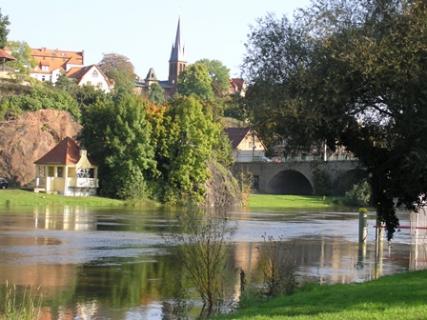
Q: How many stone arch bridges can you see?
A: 1